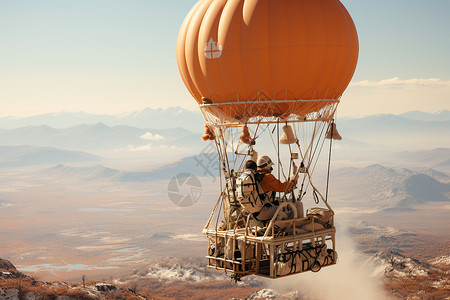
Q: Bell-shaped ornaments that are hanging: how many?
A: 4